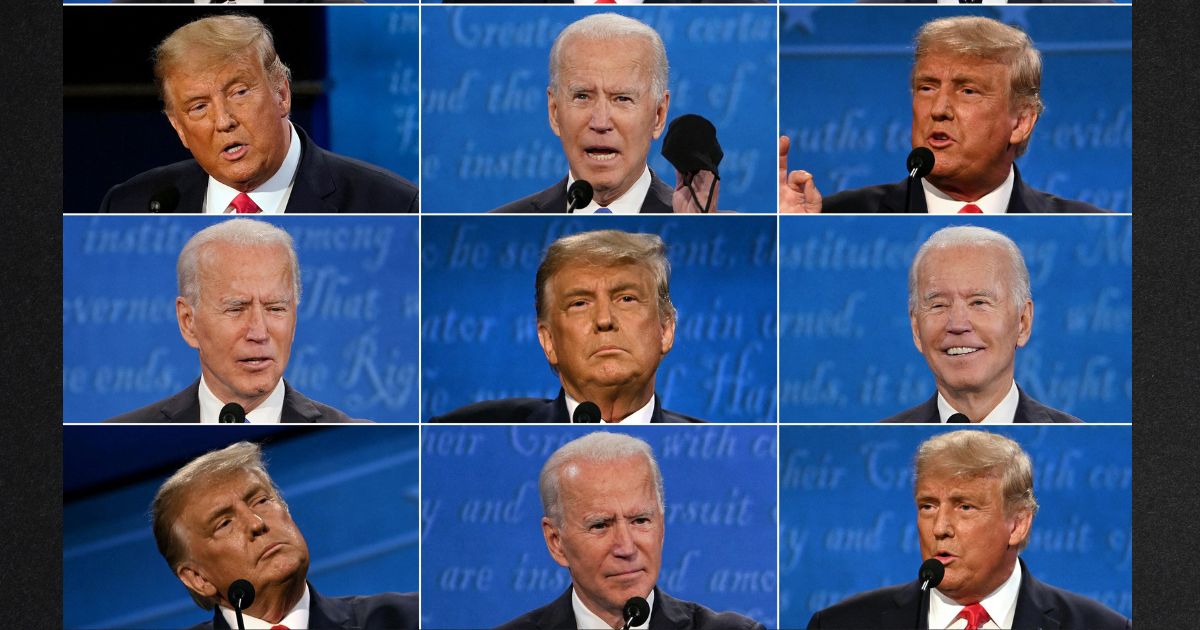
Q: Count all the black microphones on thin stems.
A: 9